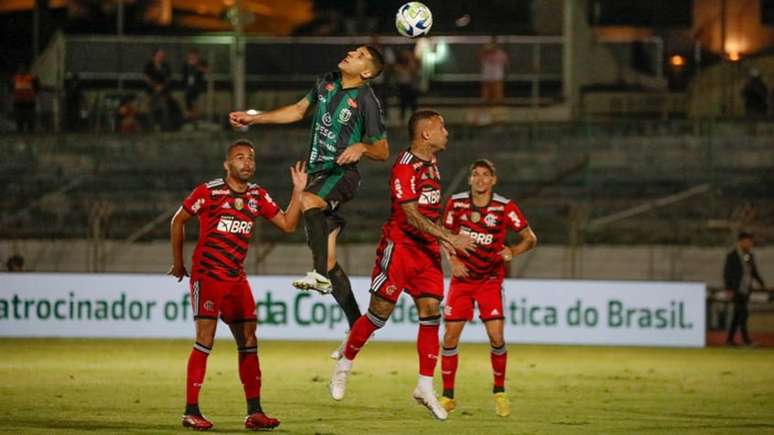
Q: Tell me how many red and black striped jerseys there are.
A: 3